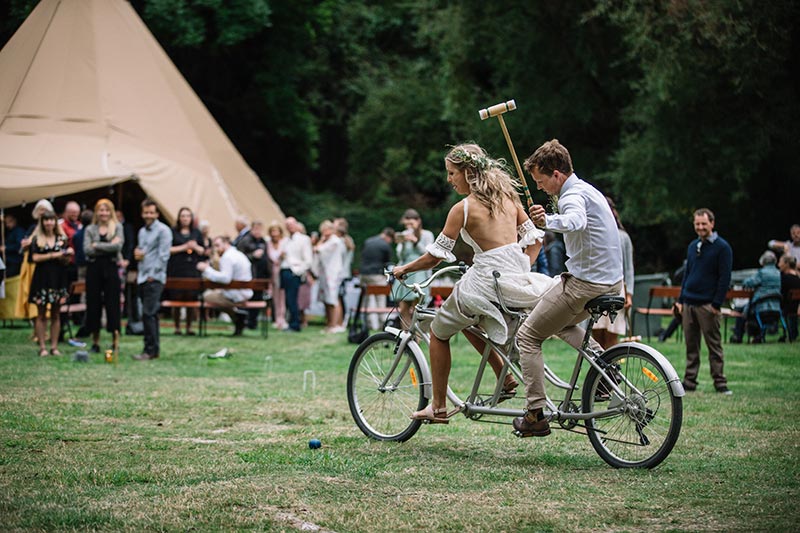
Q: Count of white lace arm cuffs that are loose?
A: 2